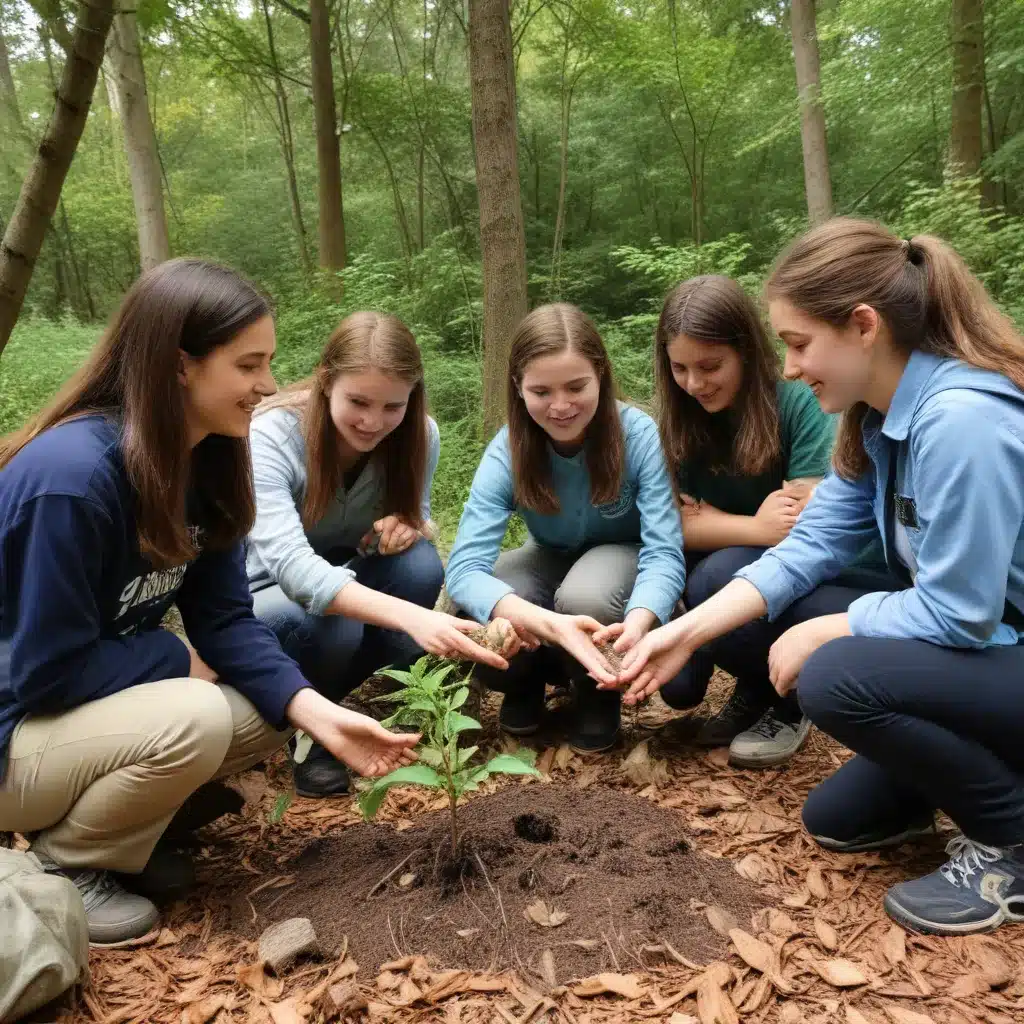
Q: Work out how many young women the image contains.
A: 5